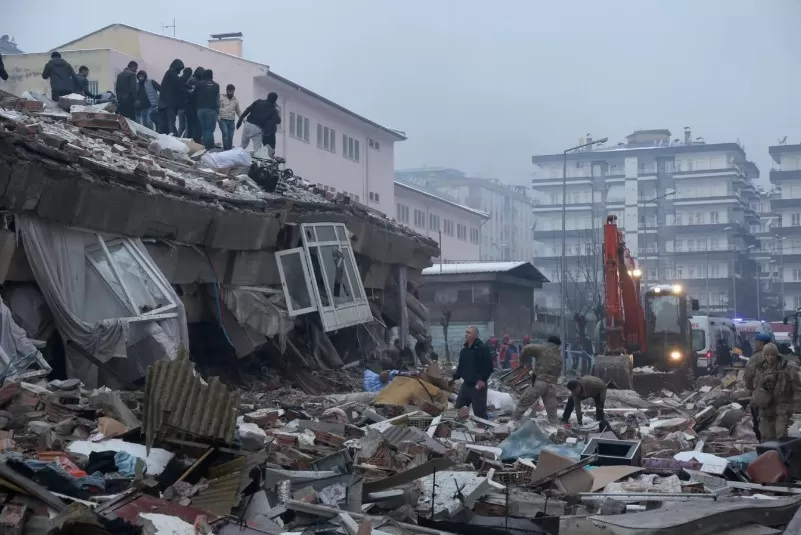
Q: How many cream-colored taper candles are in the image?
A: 0